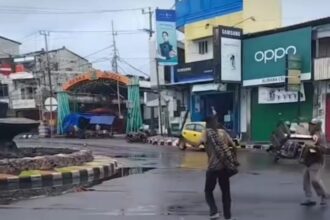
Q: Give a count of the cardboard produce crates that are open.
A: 0